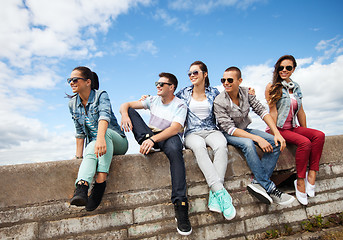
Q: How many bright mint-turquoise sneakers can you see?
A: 2